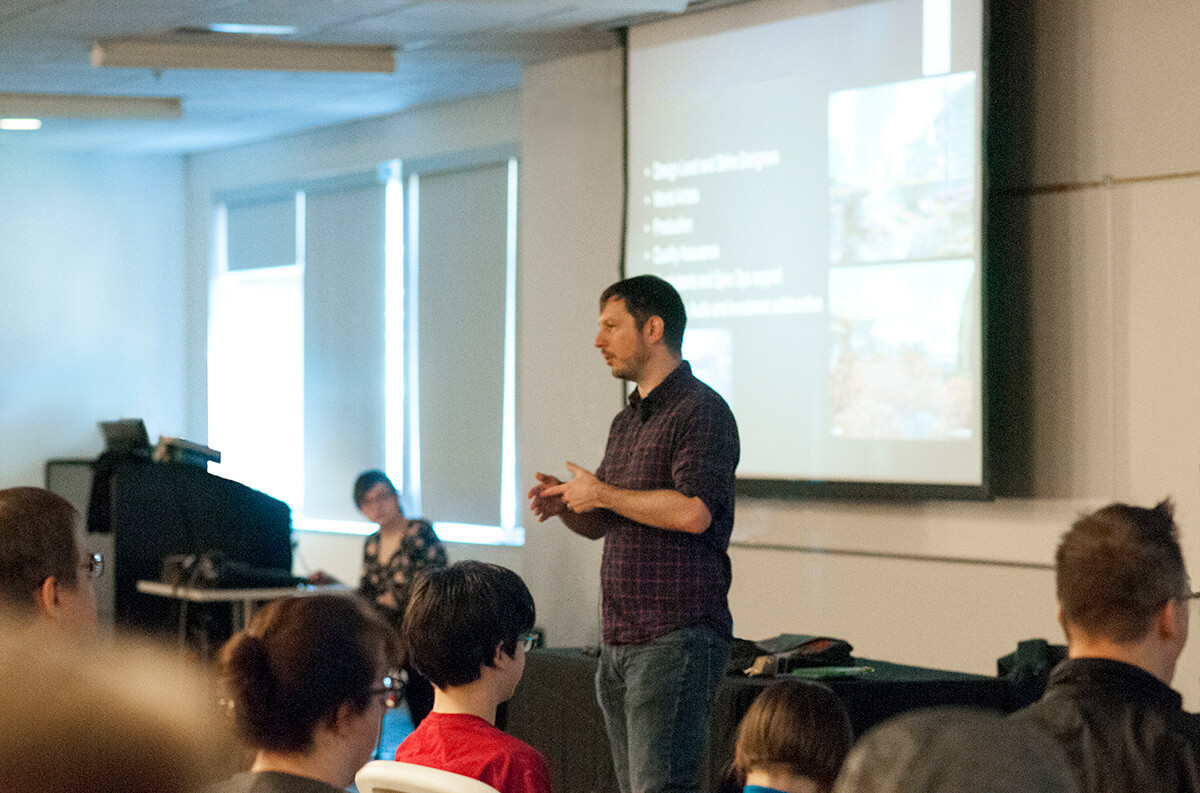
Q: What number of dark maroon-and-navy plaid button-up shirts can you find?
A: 1